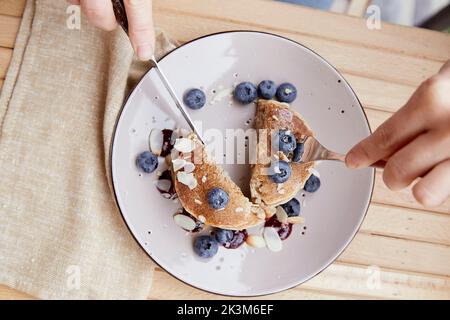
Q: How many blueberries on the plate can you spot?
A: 13